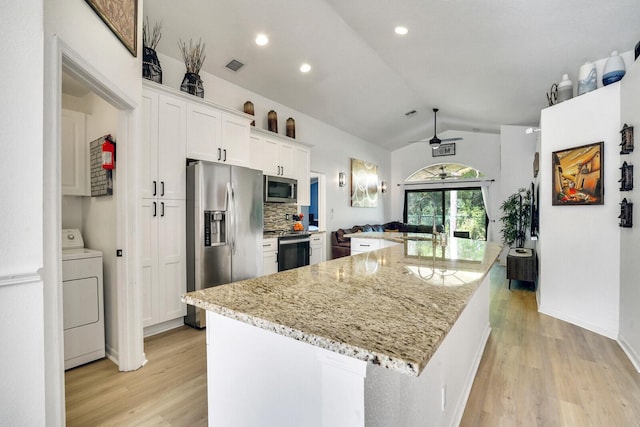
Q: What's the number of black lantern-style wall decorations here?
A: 3